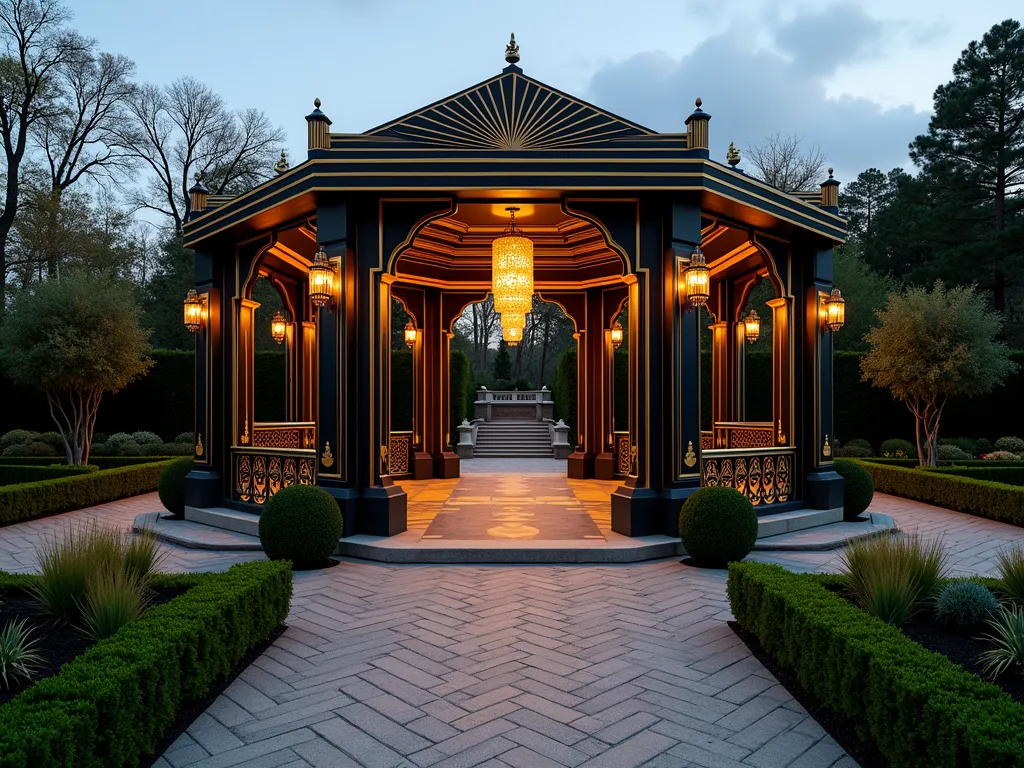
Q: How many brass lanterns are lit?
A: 8